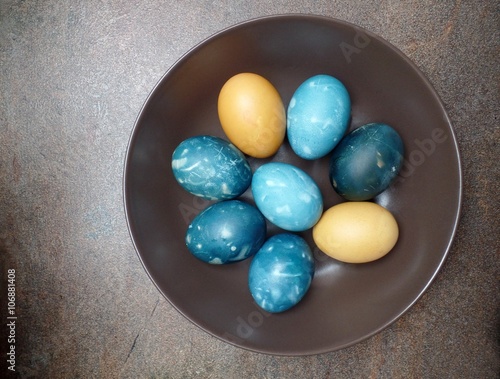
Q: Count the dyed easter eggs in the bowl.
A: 8